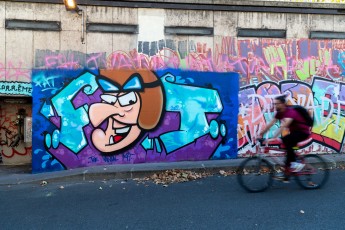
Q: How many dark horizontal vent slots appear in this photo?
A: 5